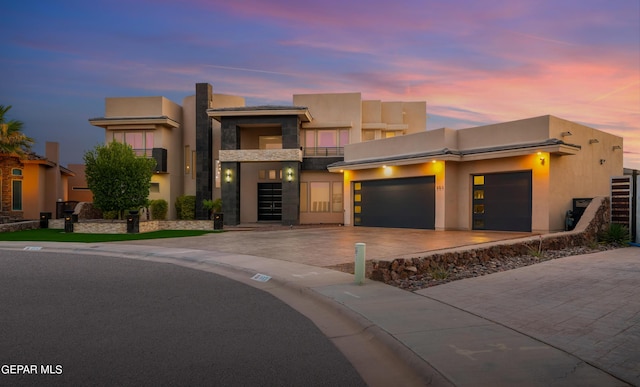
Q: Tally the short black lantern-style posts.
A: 4